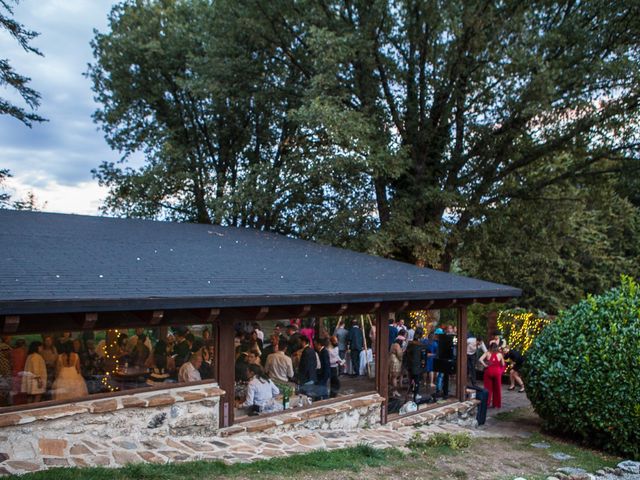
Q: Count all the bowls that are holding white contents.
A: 0